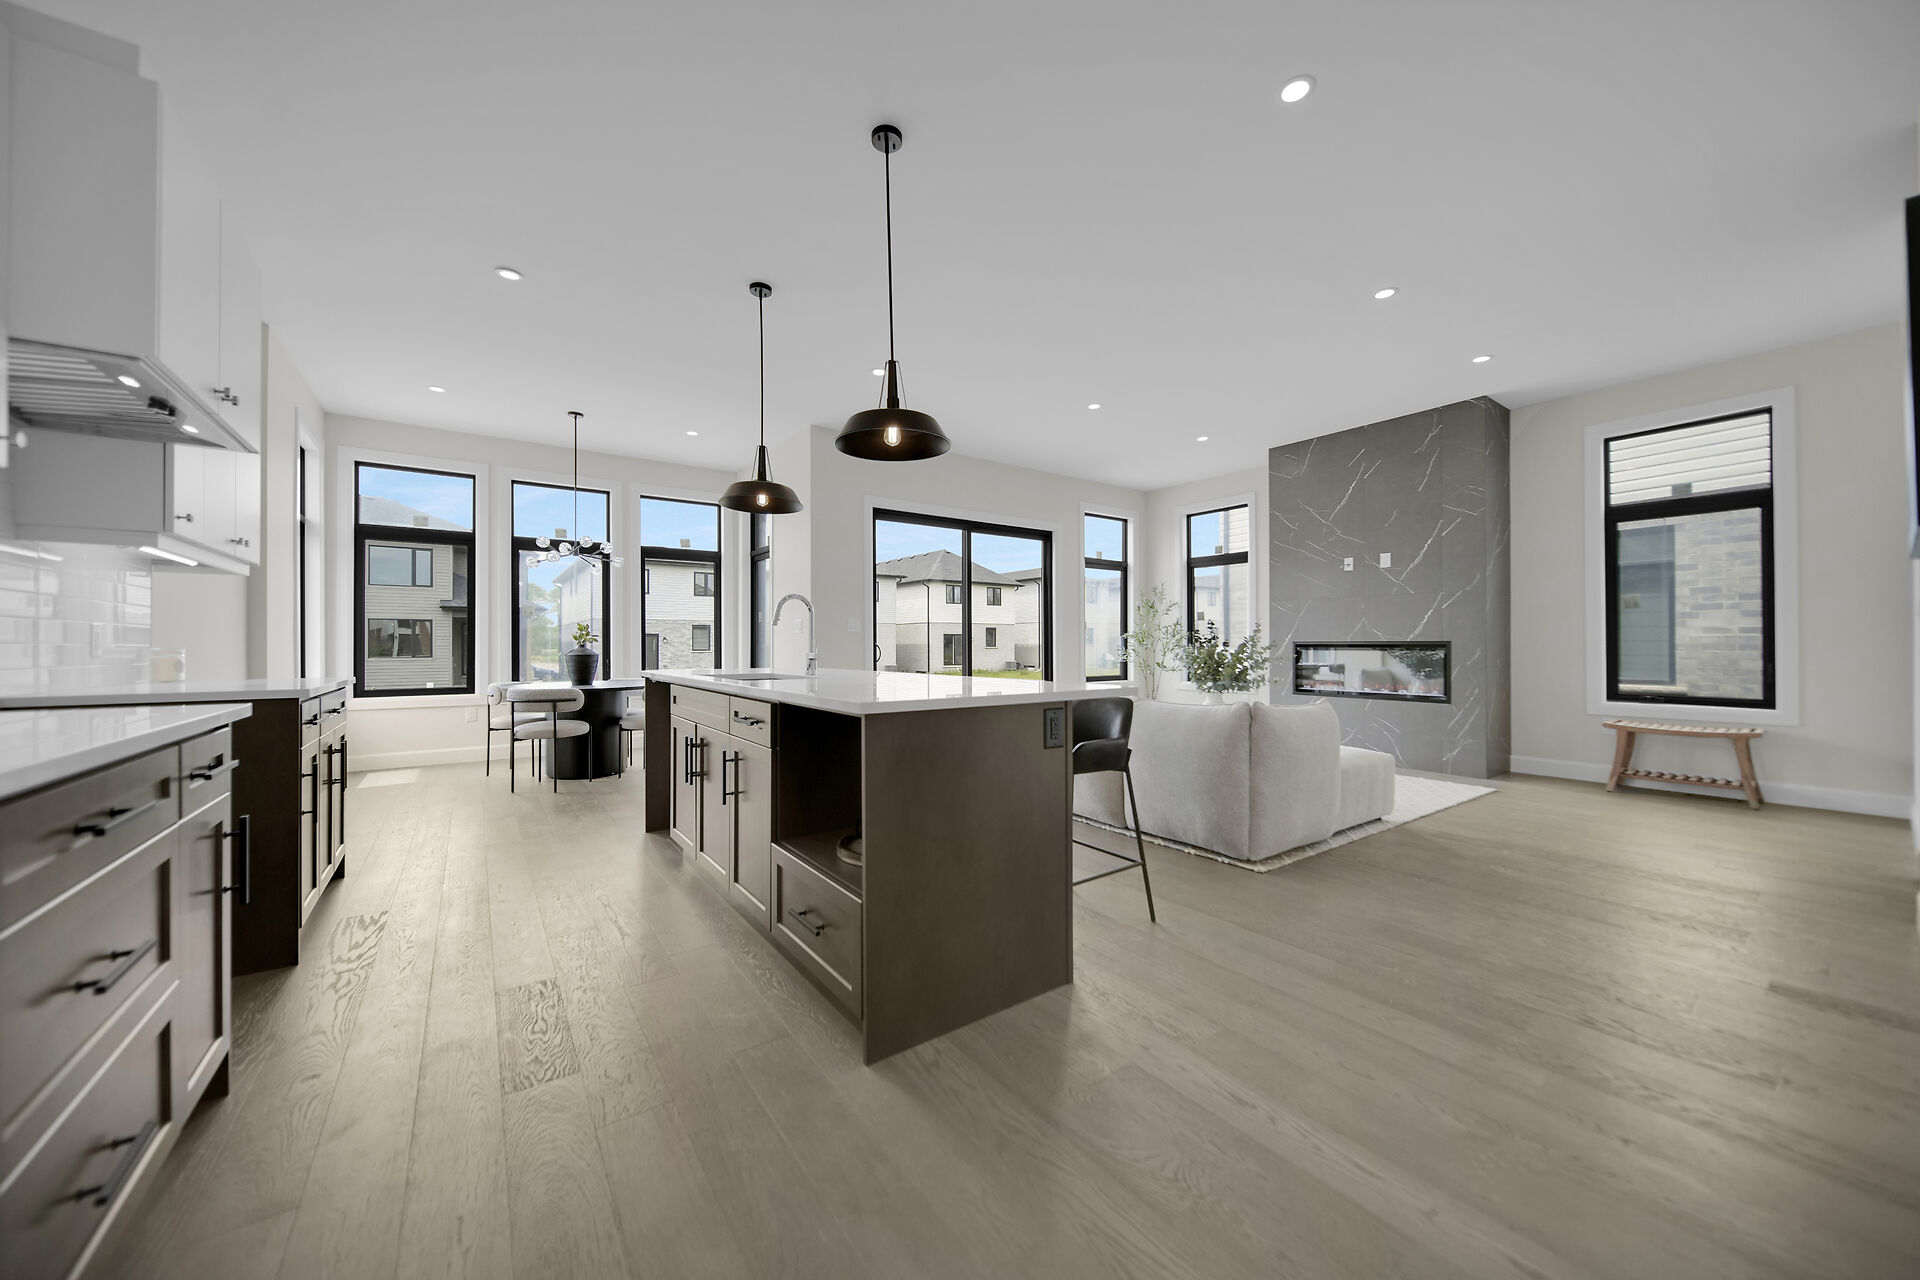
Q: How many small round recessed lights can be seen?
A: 9